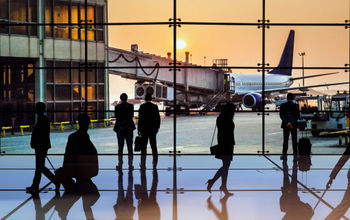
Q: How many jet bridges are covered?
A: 1